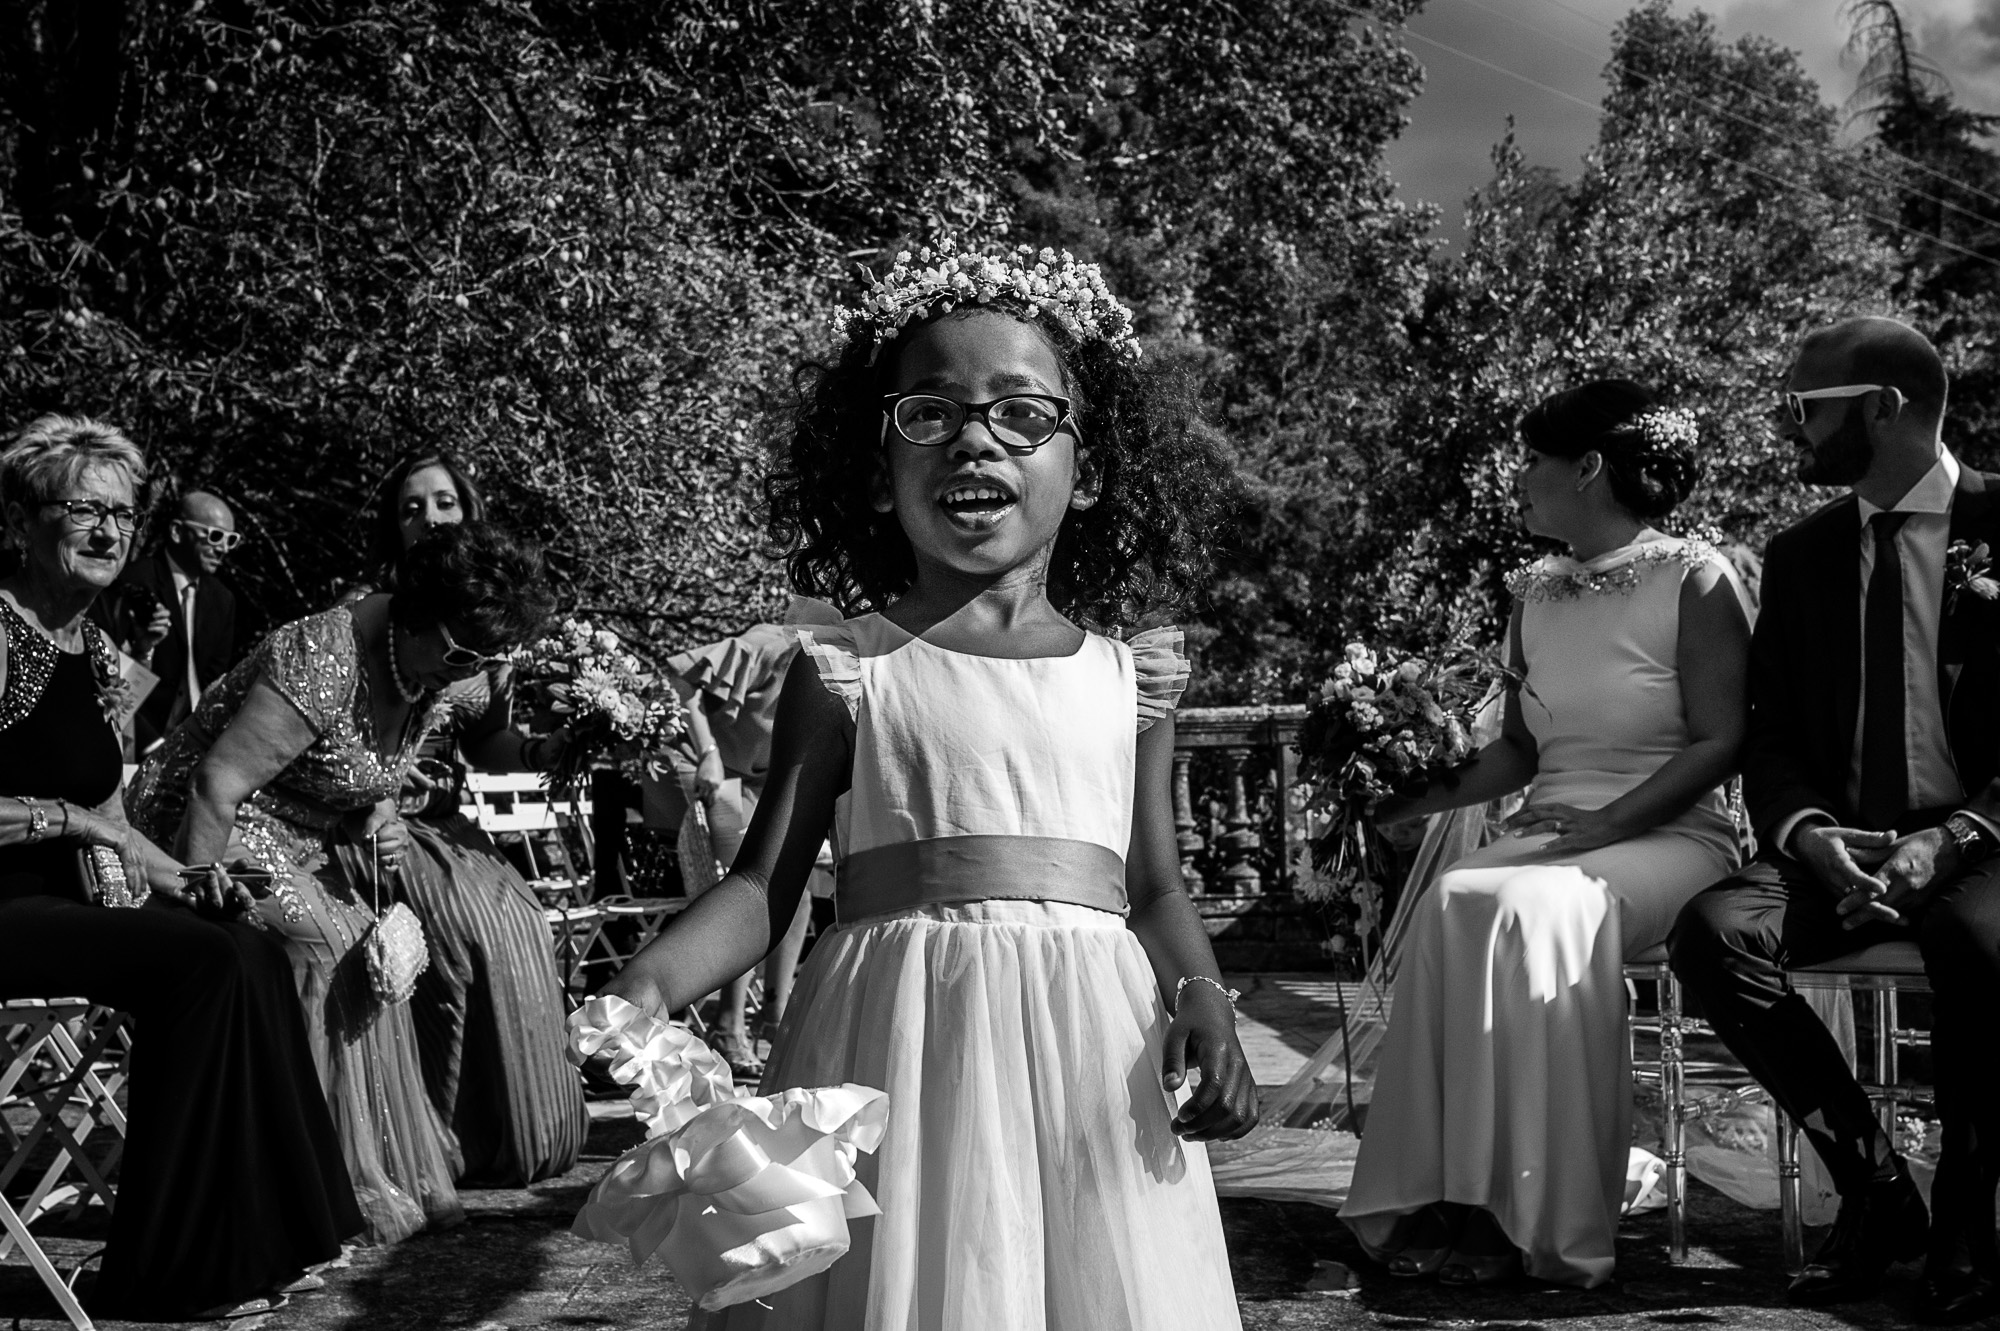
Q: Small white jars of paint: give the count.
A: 0